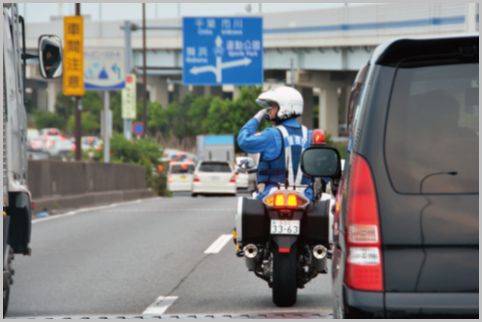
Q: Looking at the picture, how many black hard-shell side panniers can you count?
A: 2